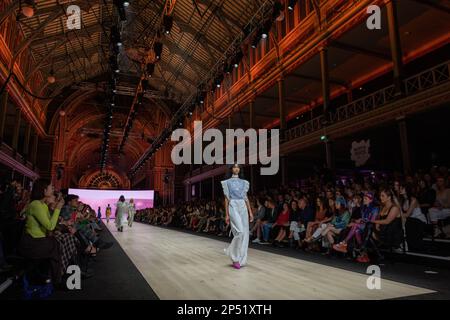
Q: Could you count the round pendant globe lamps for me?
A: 3